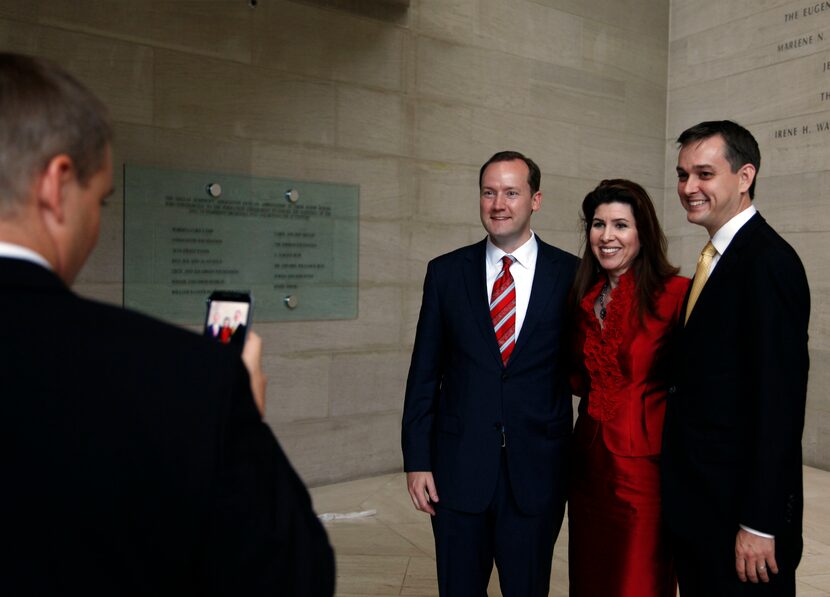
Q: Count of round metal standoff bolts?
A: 3